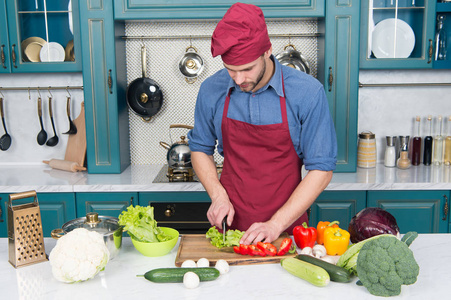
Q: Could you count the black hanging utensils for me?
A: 4